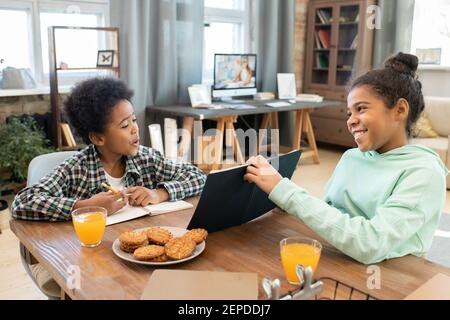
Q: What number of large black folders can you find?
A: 1